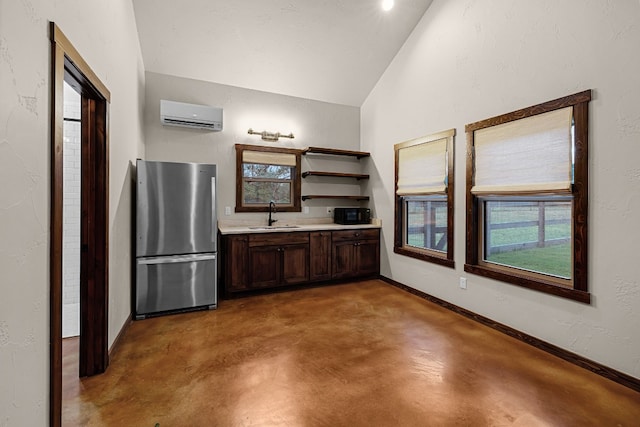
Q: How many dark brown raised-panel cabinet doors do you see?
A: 6